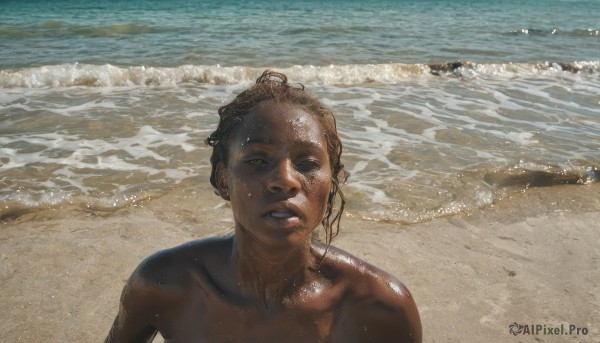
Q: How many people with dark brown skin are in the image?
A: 1